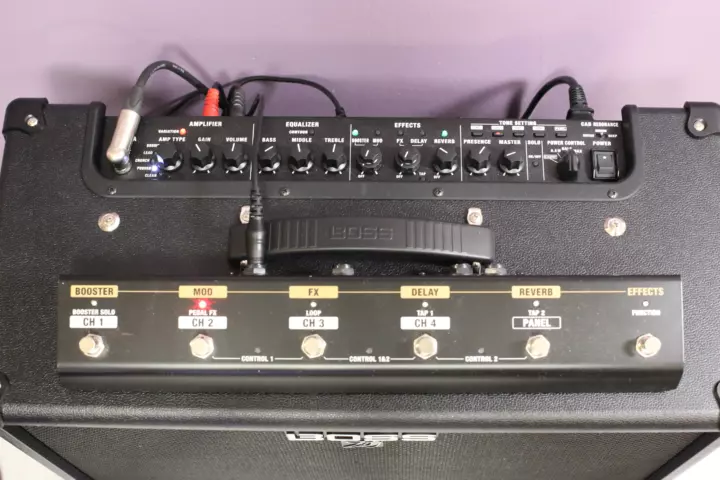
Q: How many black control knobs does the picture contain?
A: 12